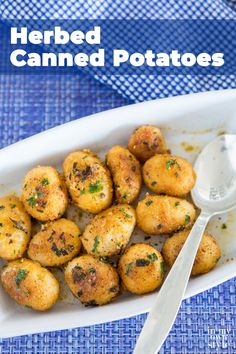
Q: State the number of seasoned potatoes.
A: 13